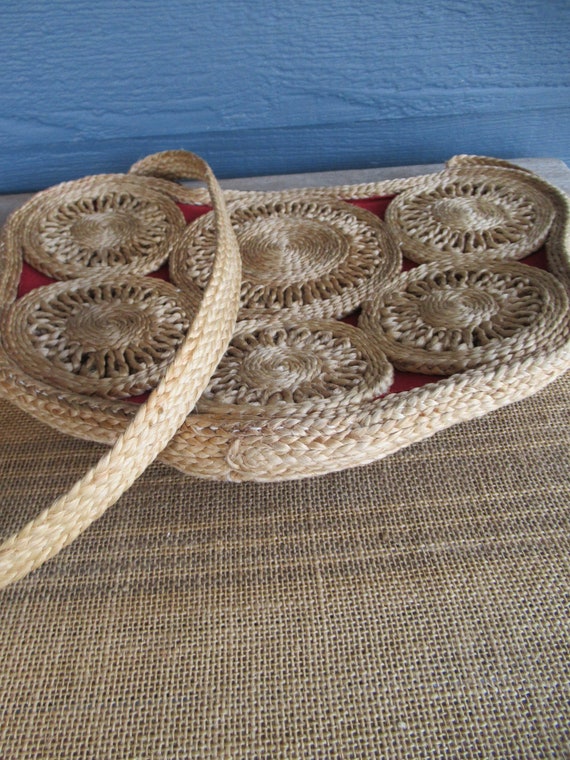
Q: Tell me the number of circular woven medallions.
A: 6